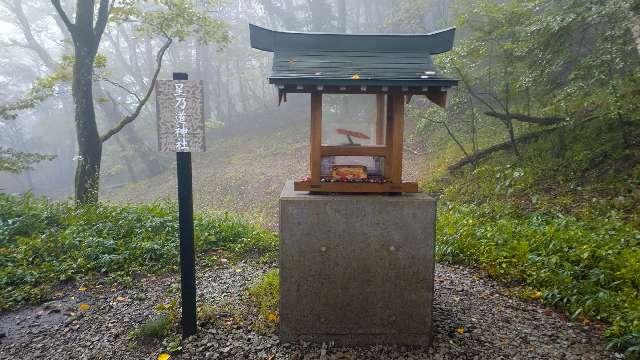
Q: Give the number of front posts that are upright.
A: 2